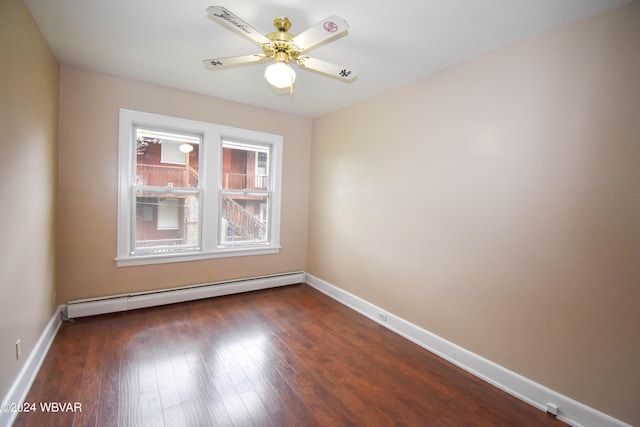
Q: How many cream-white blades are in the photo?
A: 4